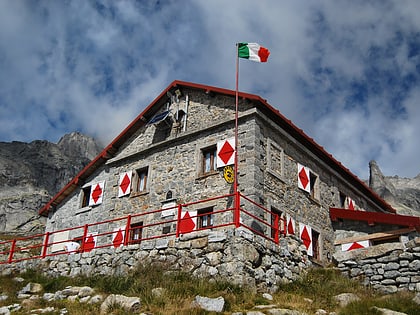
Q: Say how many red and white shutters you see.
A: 11